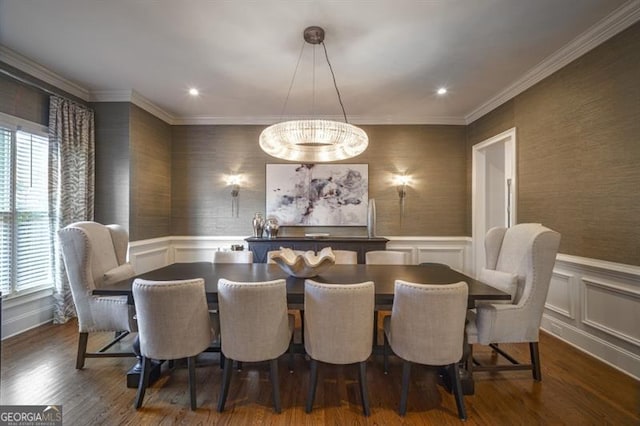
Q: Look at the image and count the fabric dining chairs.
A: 10